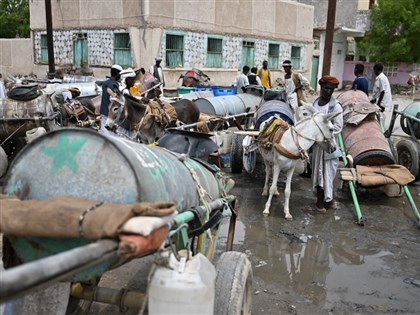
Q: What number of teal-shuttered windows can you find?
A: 6